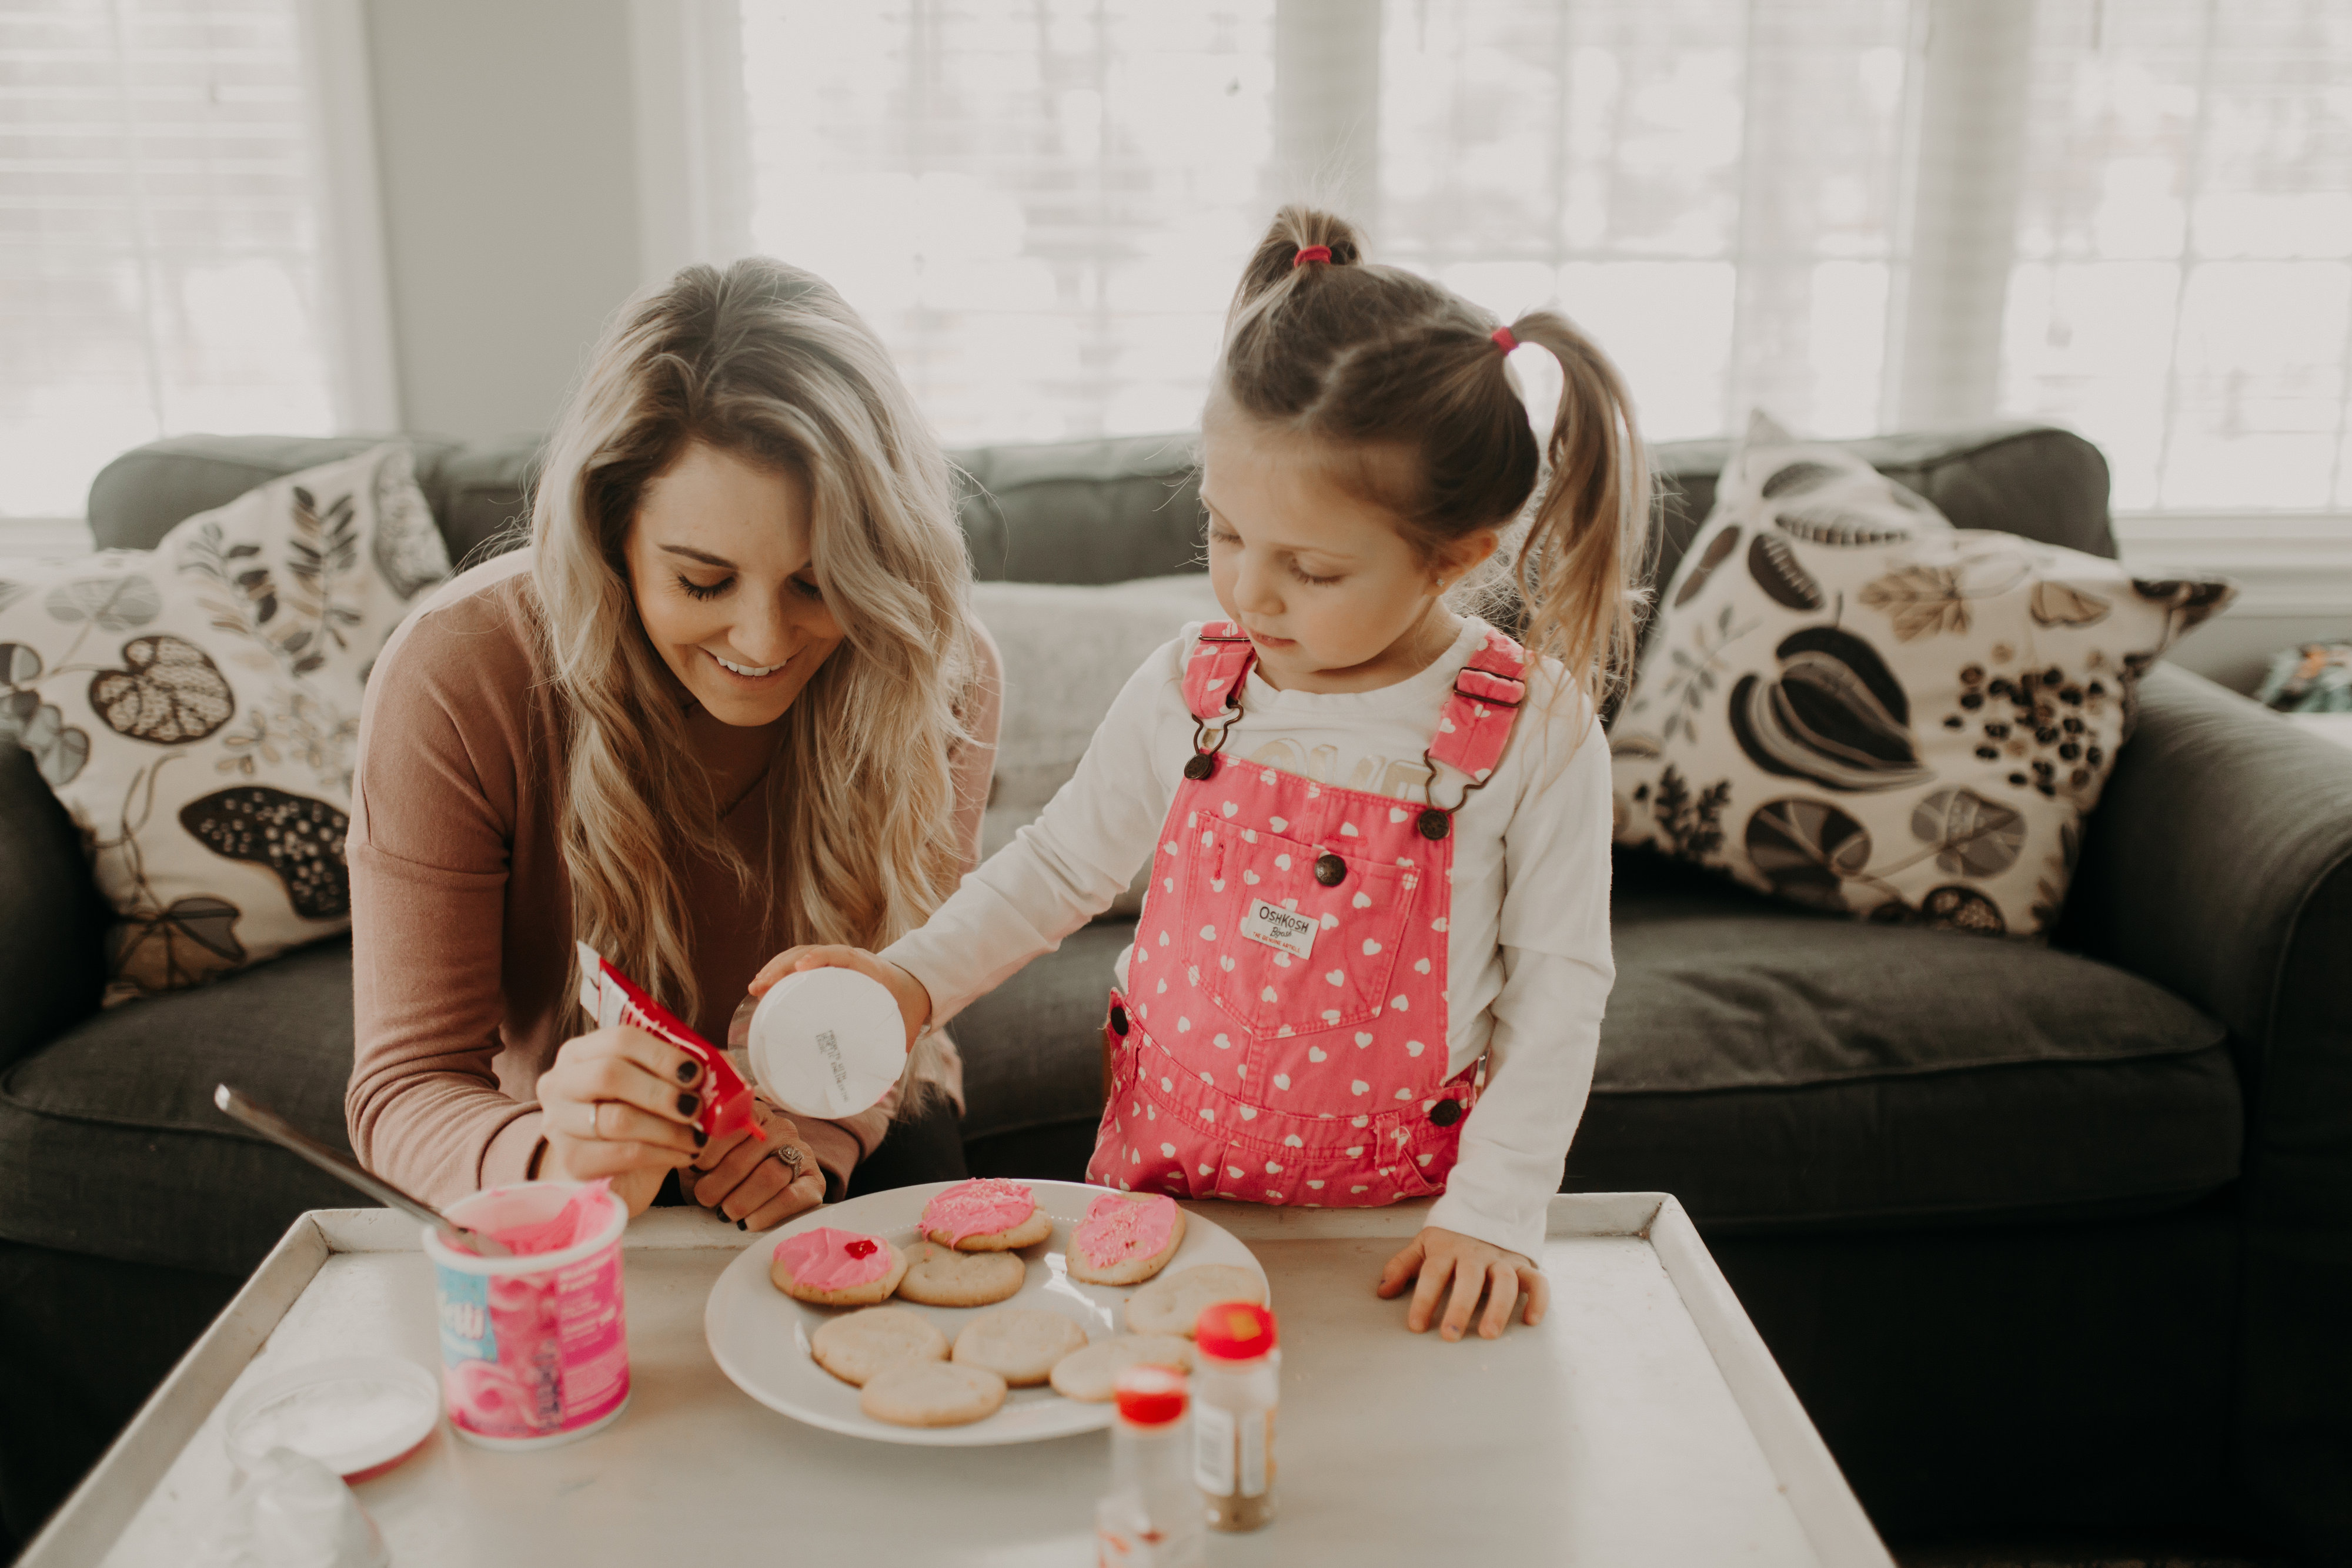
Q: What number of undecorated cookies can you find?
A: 6